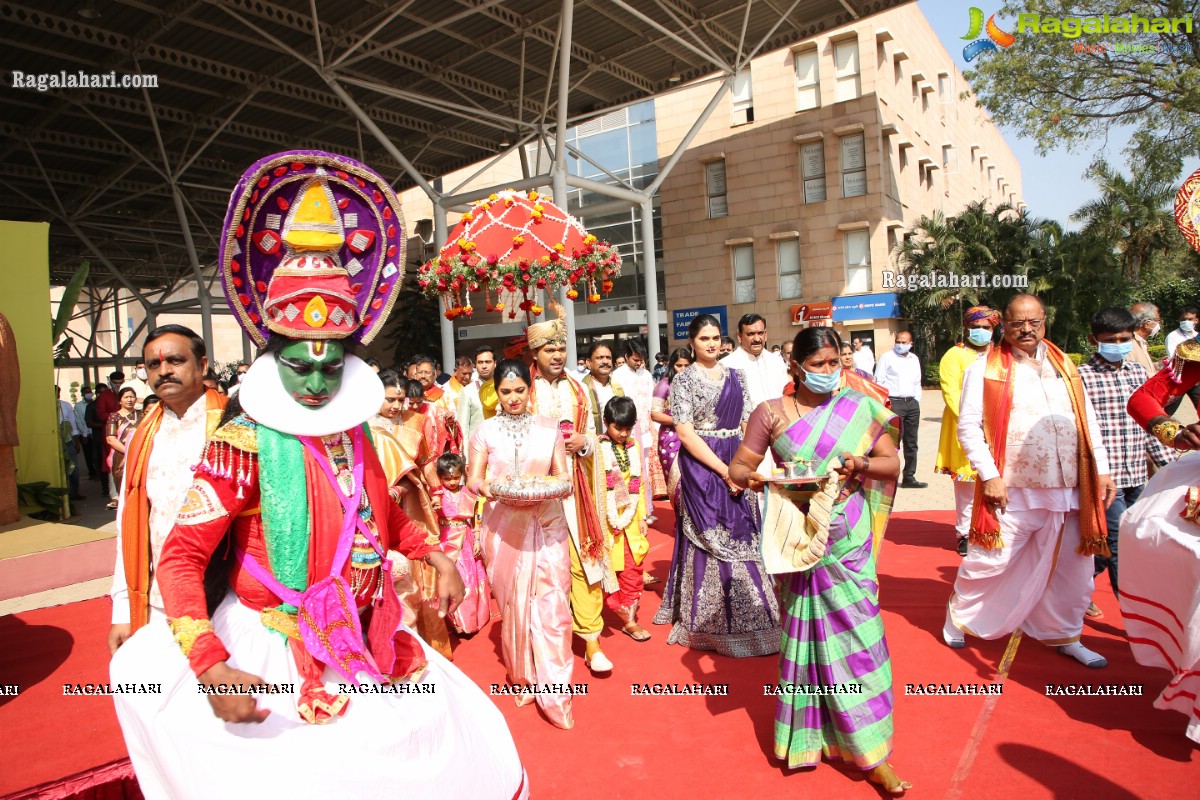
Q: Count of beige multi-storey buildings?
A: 1